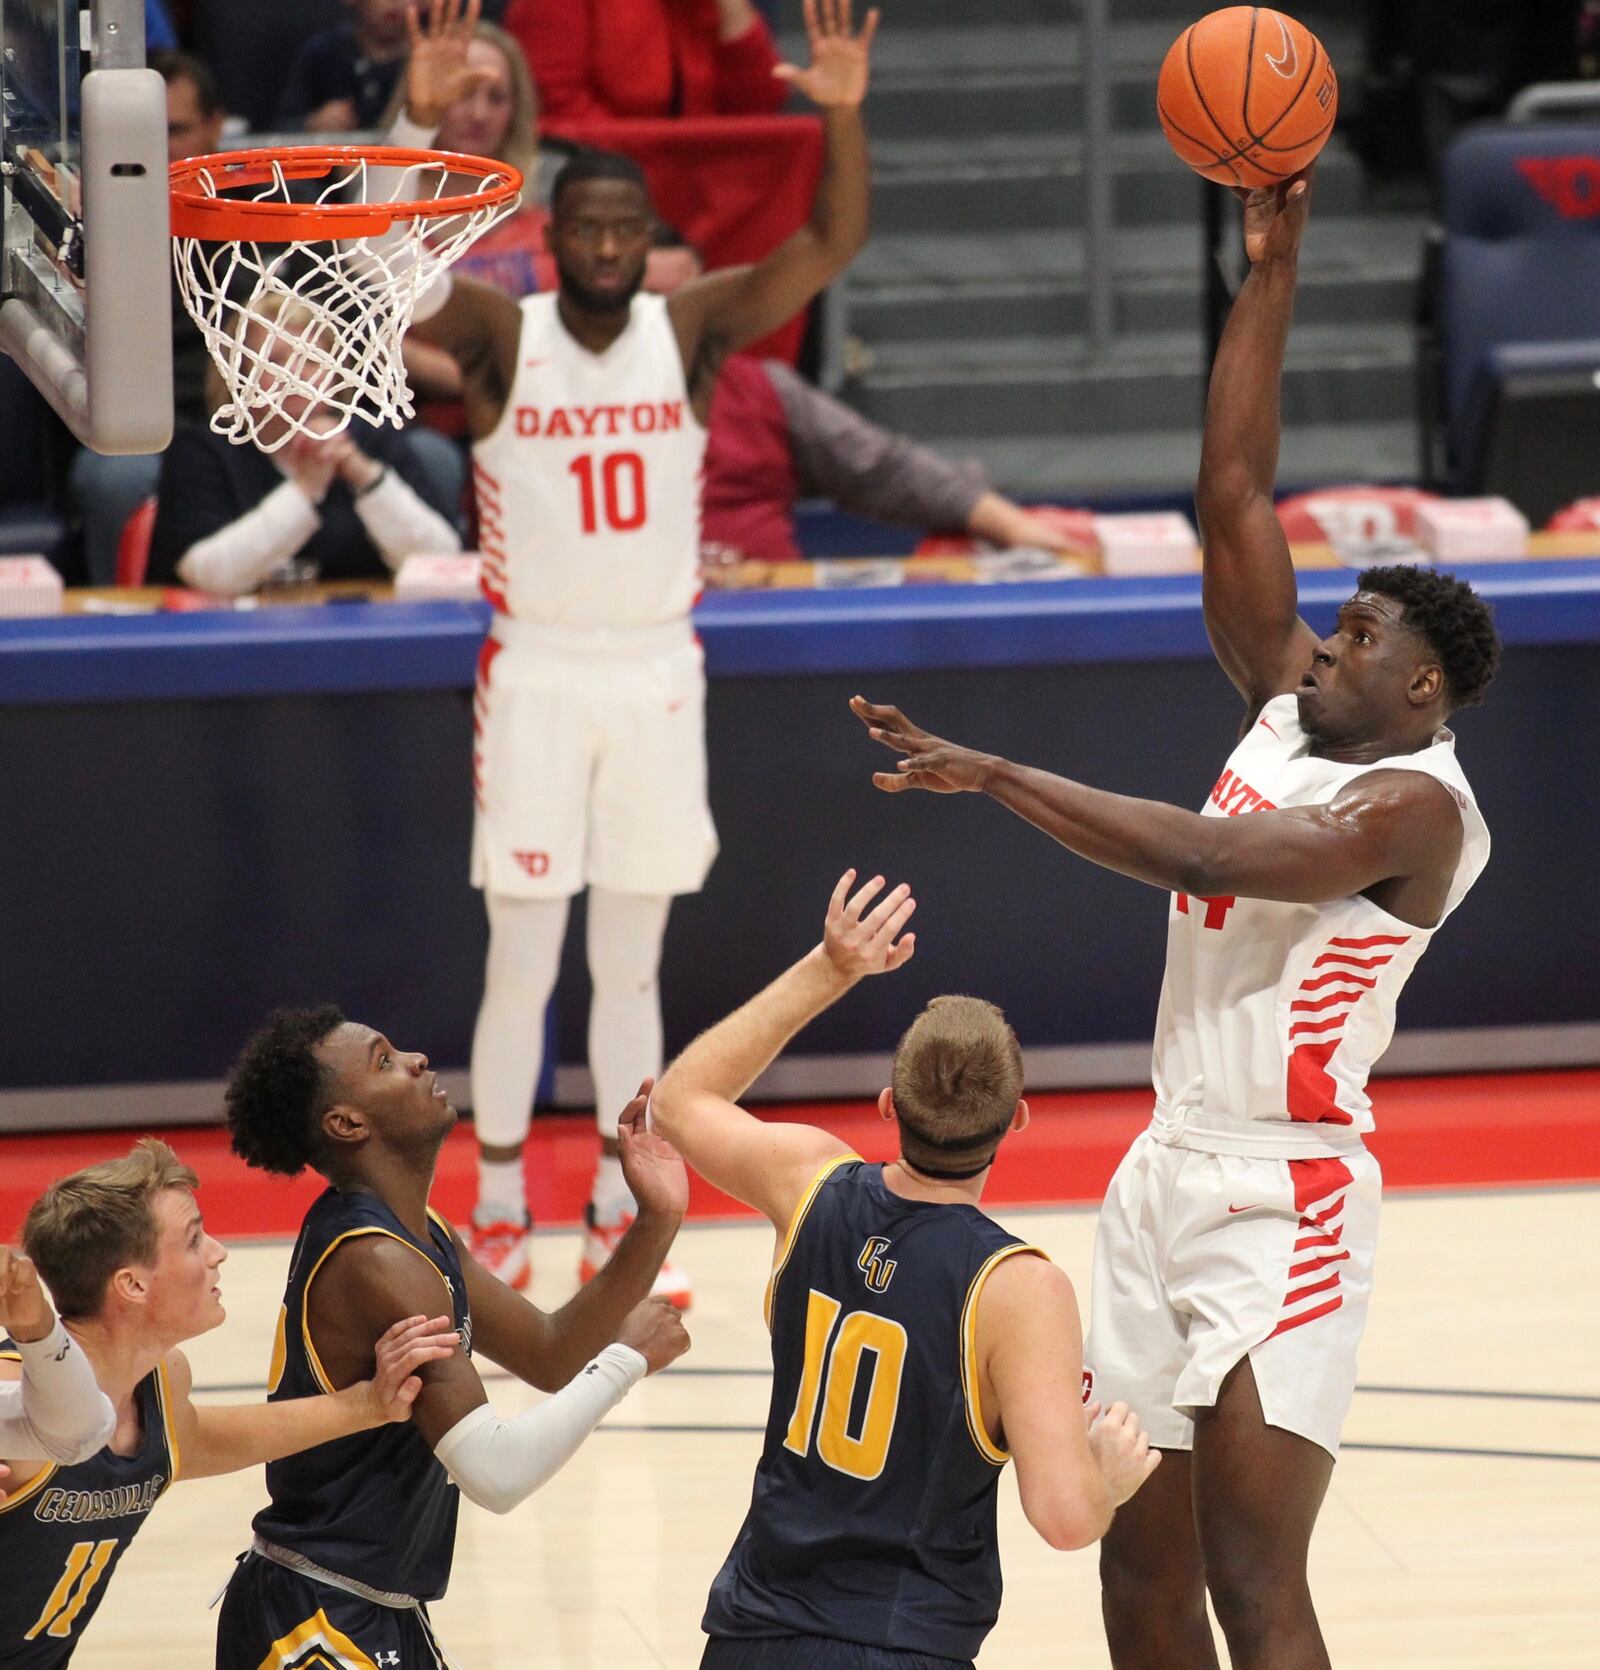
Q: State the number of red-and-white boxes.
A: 4